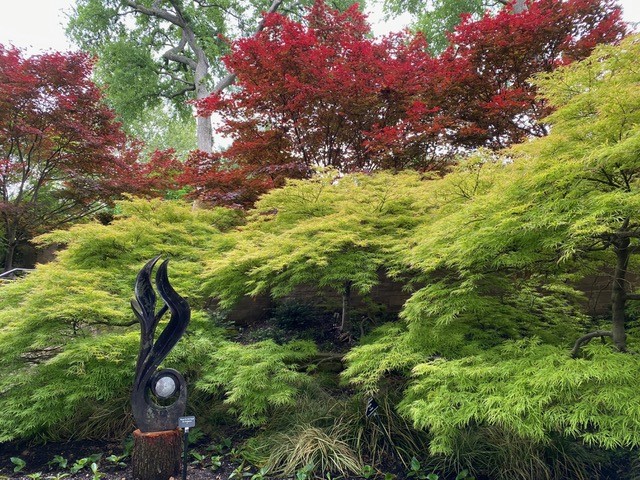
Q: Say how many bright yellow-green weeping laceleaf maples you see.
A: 3